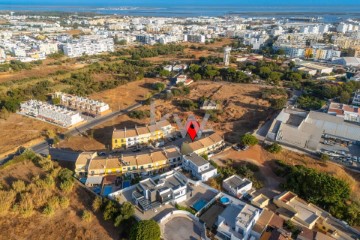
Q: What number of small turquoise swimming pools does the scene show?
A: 6